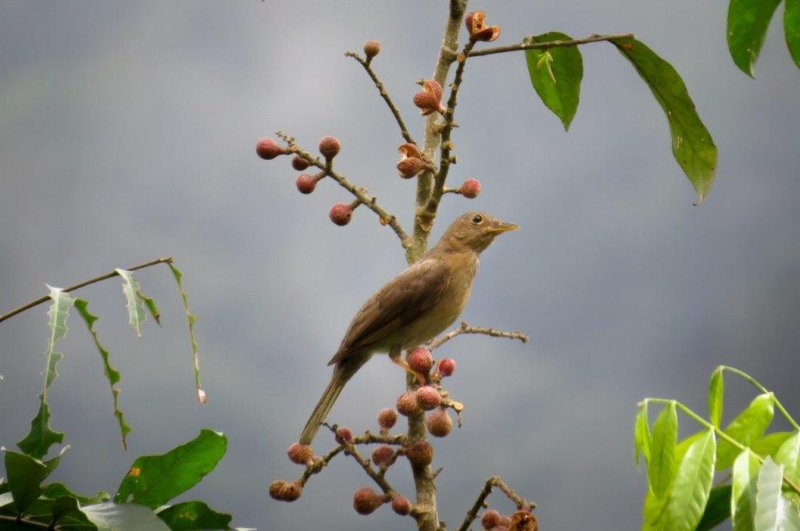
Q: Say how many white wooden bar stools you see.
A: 0